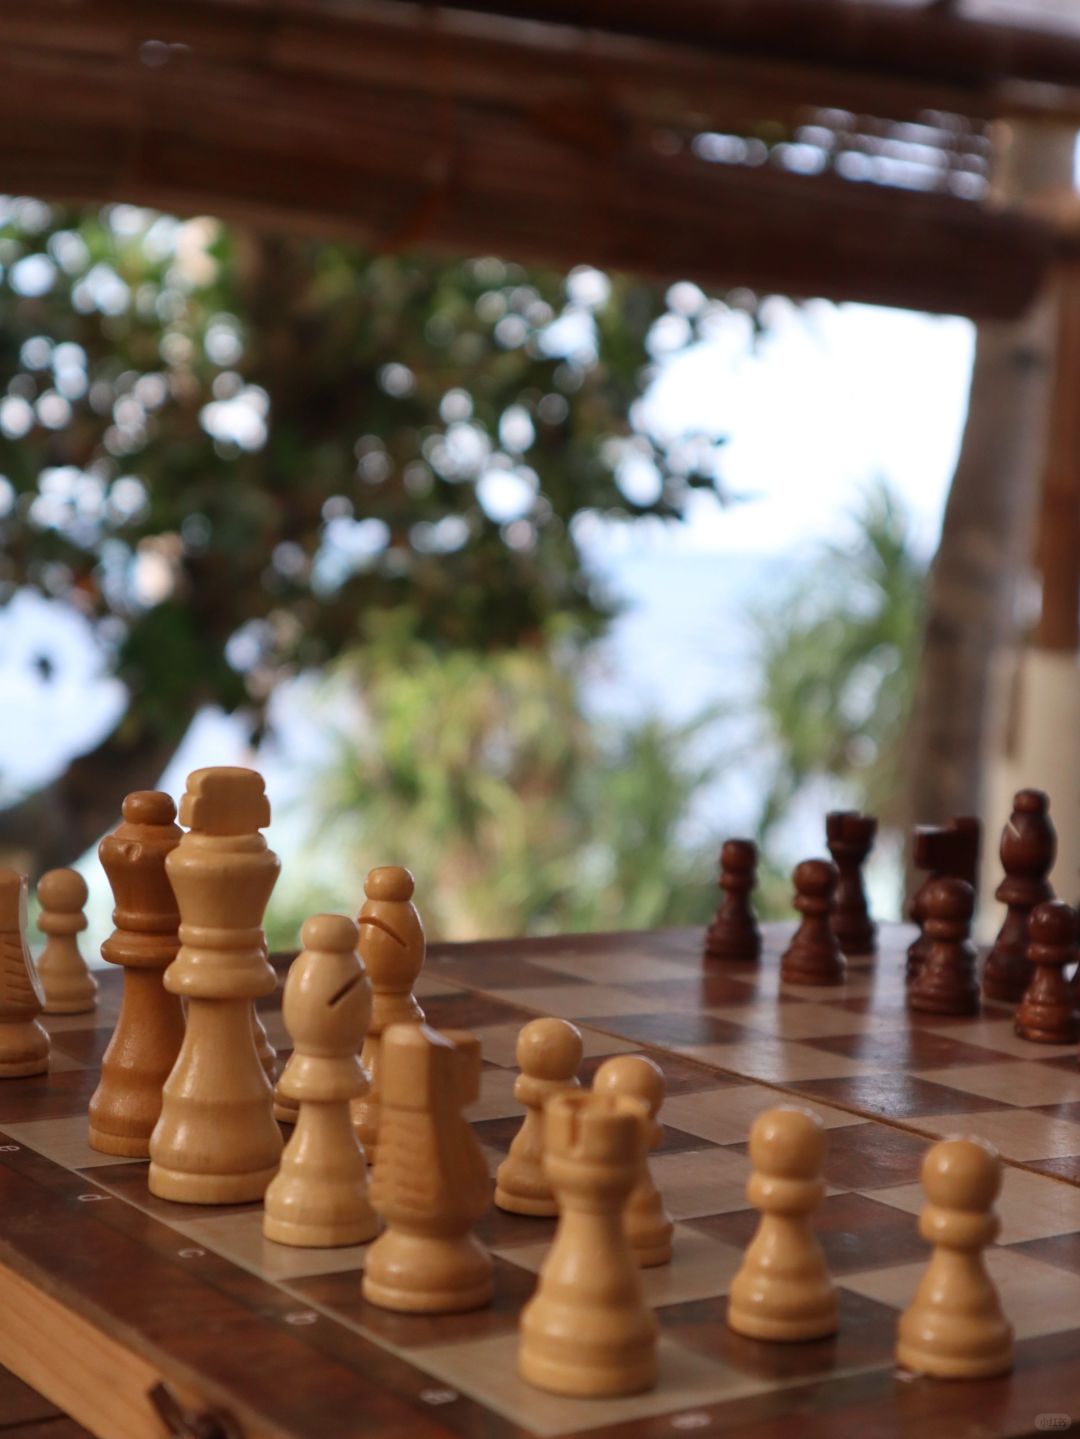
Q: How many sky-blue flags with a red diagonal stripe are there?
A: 0